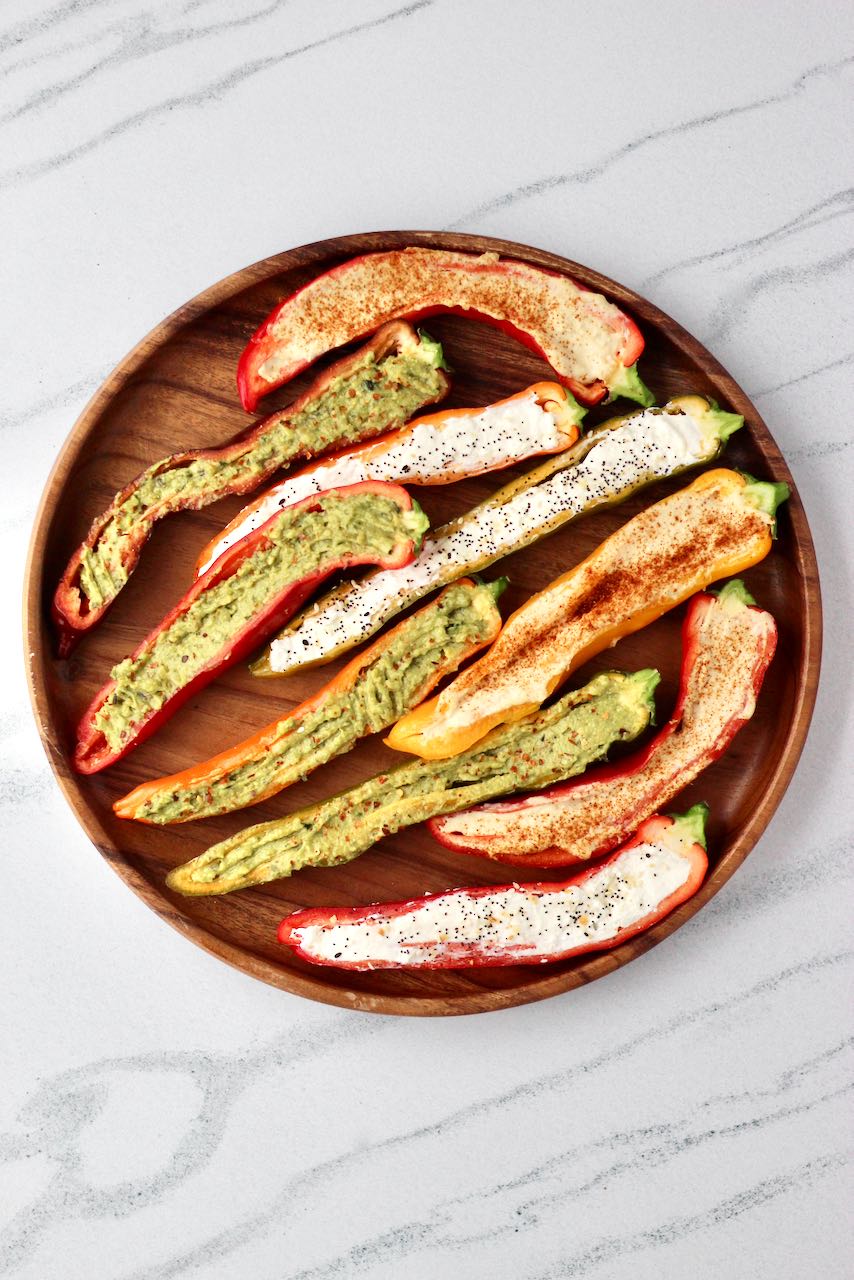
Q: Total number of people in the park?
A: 0